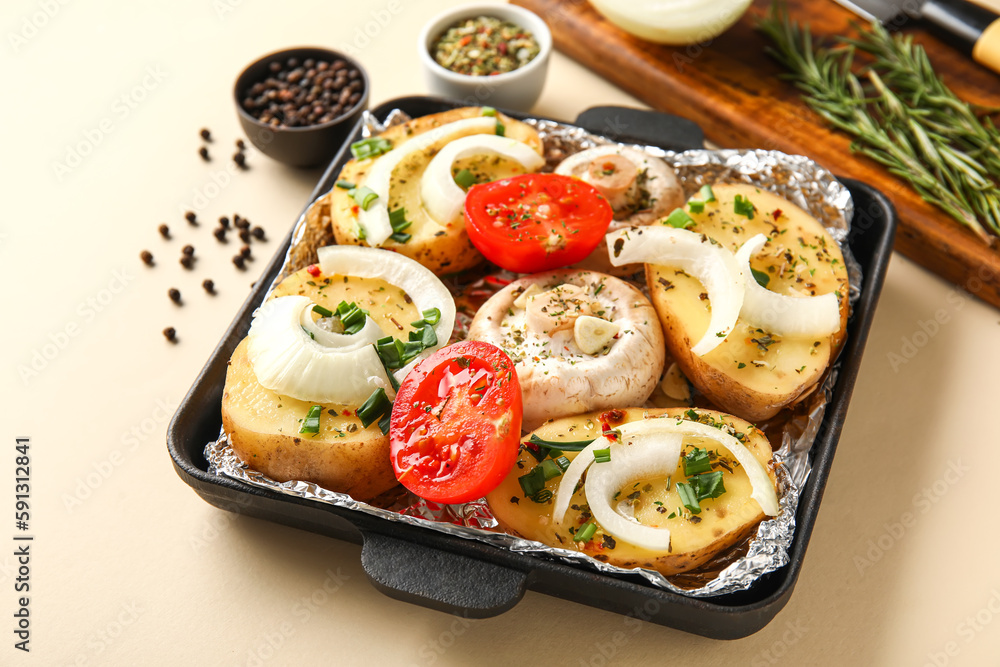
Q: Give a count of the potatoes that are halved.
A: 4